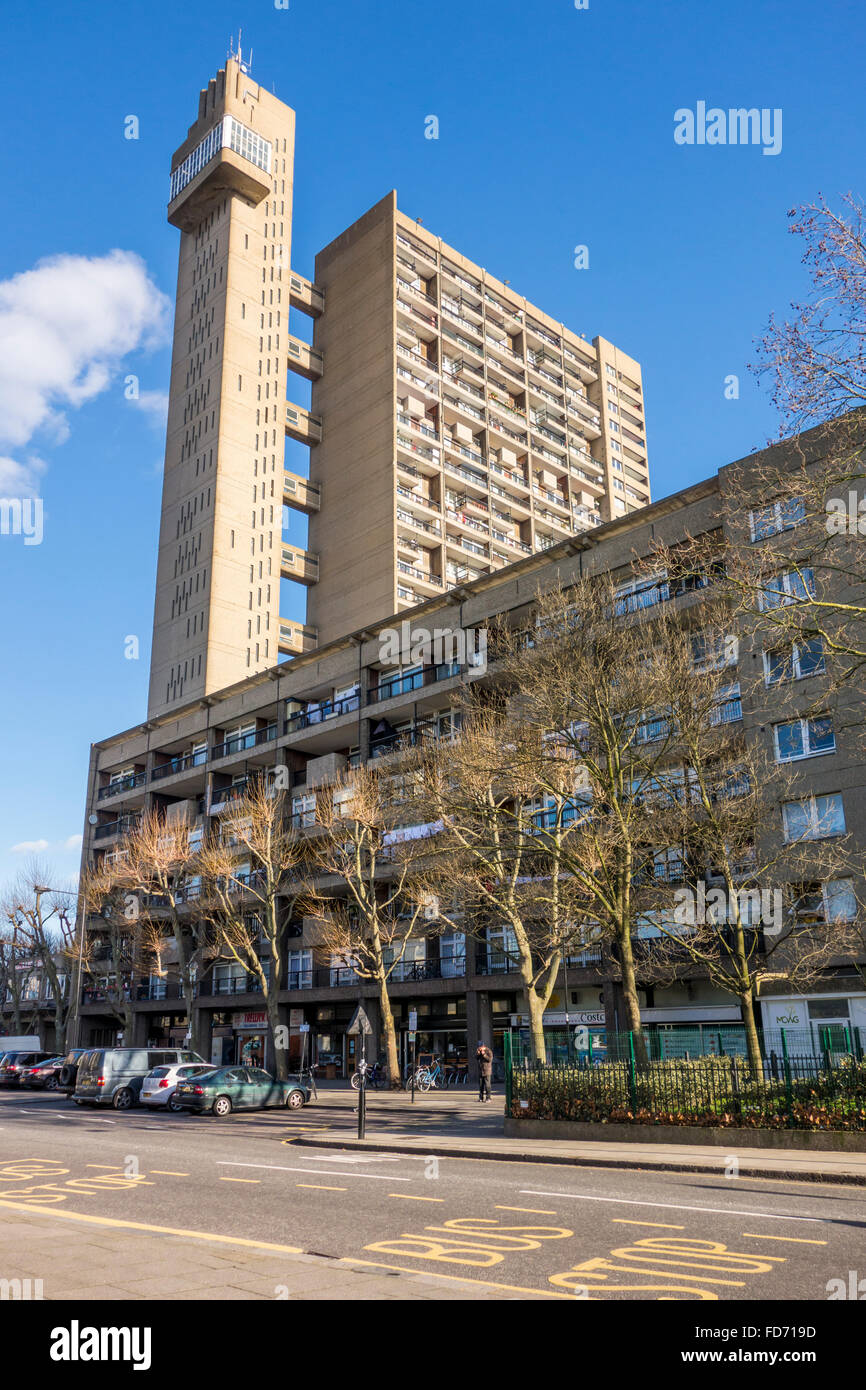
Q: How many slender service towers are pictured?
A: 1